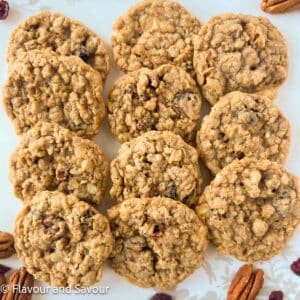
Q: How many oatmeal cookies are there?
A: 11